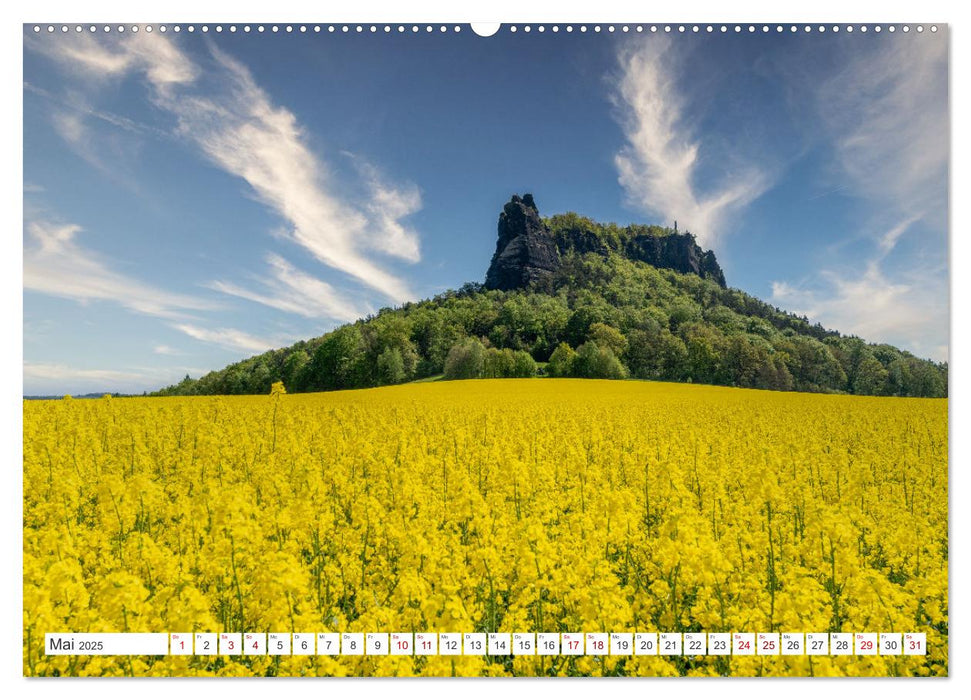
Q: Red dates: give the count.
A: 11